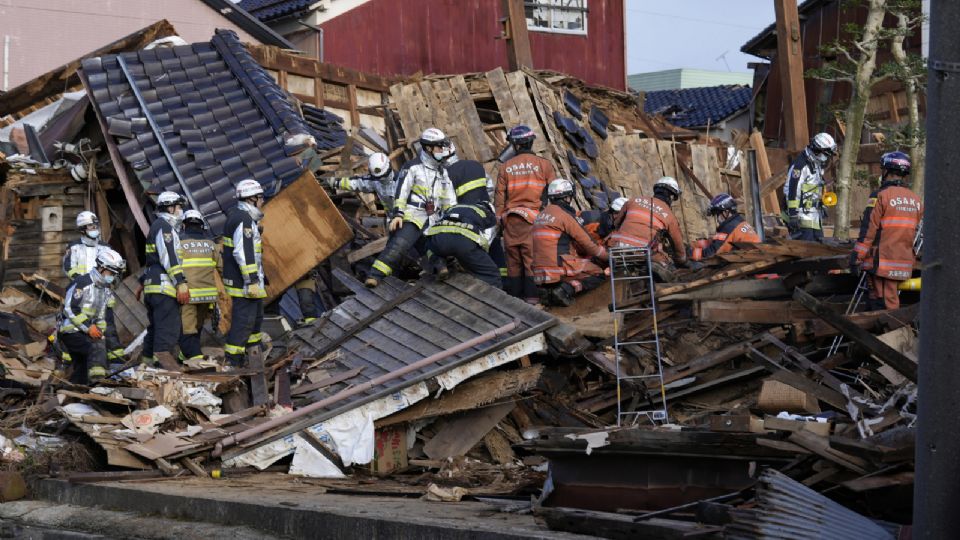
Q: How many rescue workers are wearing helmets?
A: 15